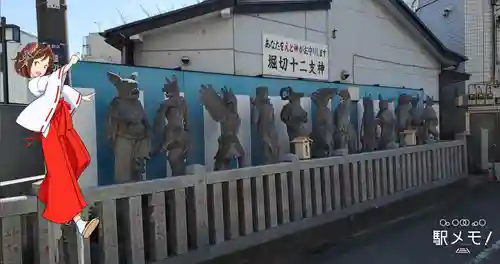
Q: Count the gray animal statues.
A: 12